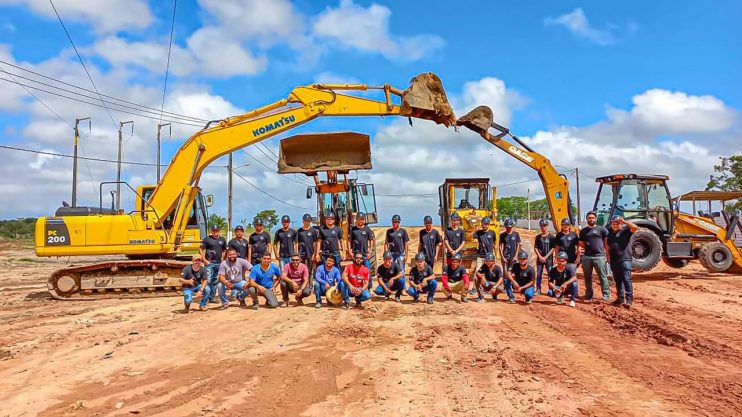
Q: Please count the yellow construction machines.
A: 4